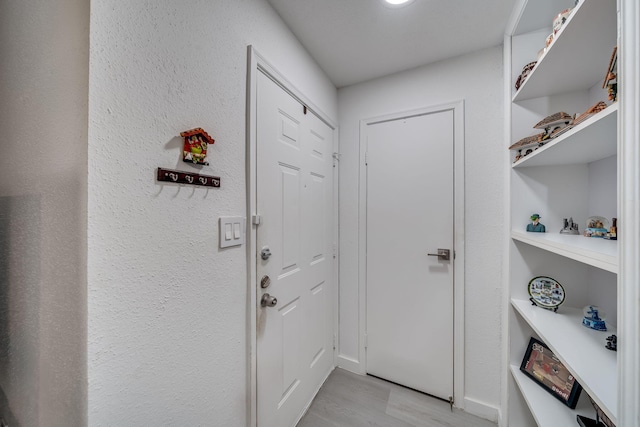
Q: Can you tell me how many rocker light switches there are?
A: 2